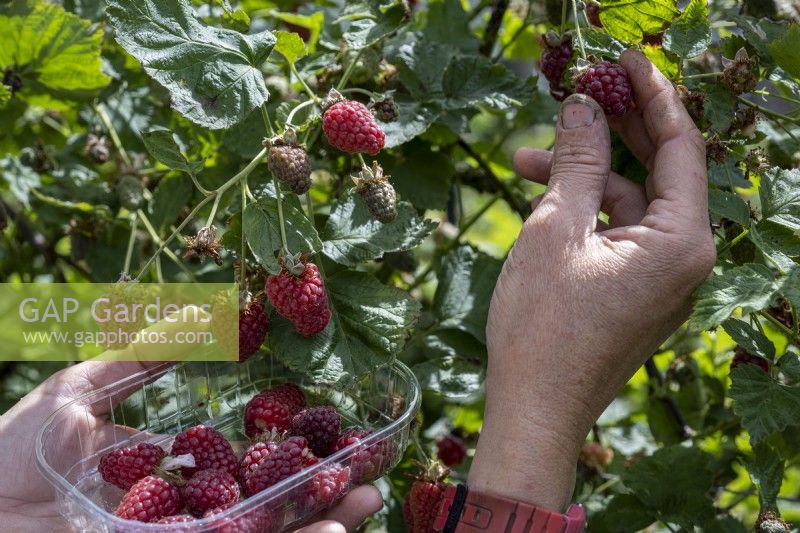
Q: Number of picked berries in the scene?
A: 12